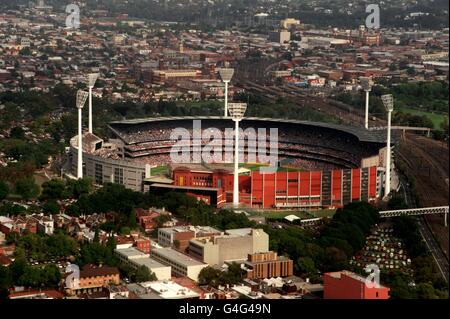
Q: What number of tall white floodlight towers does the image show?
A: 6